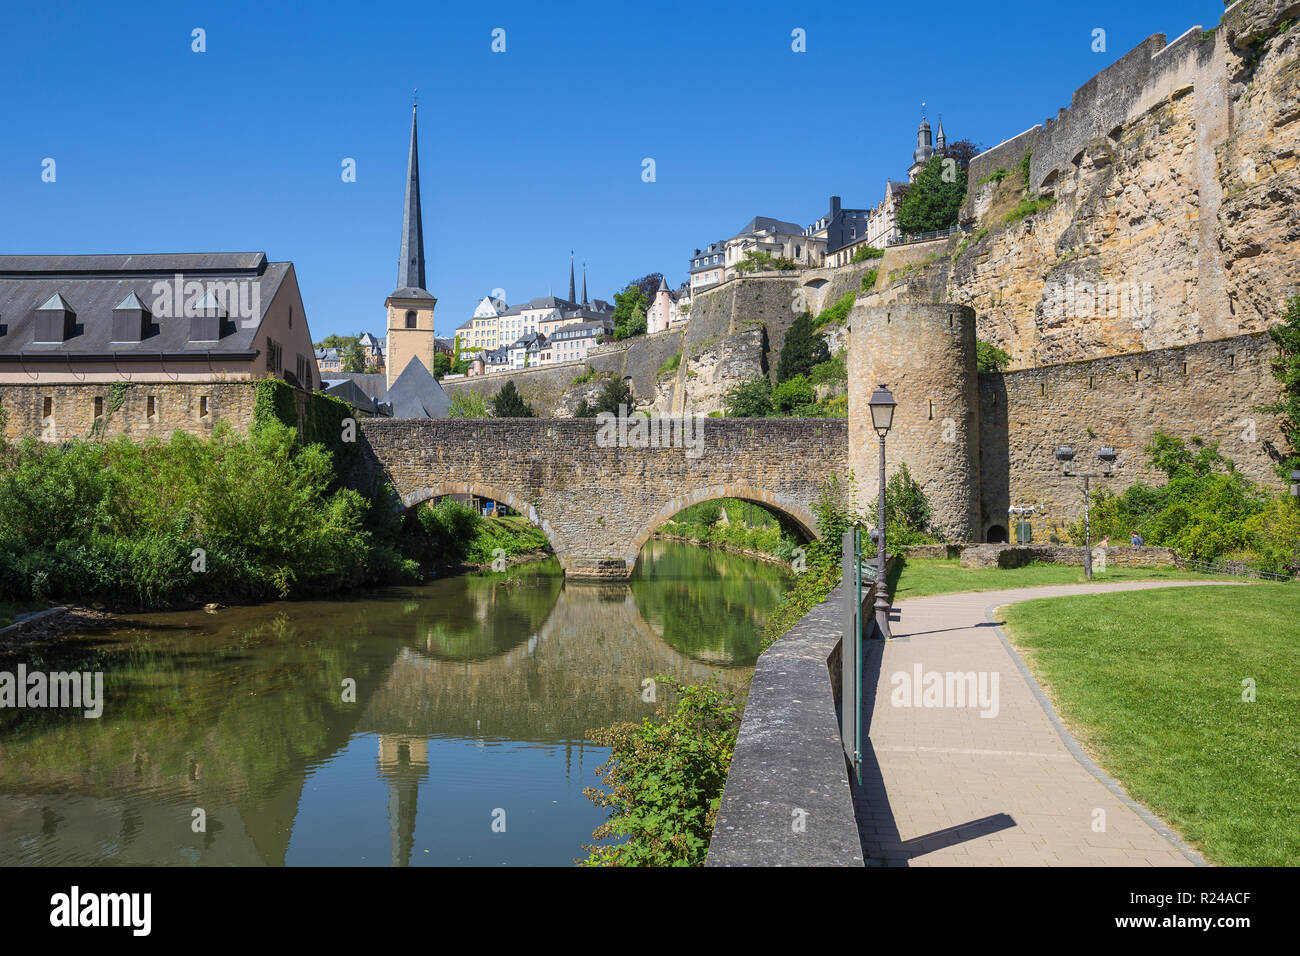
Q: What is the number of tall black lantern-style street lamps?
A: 1